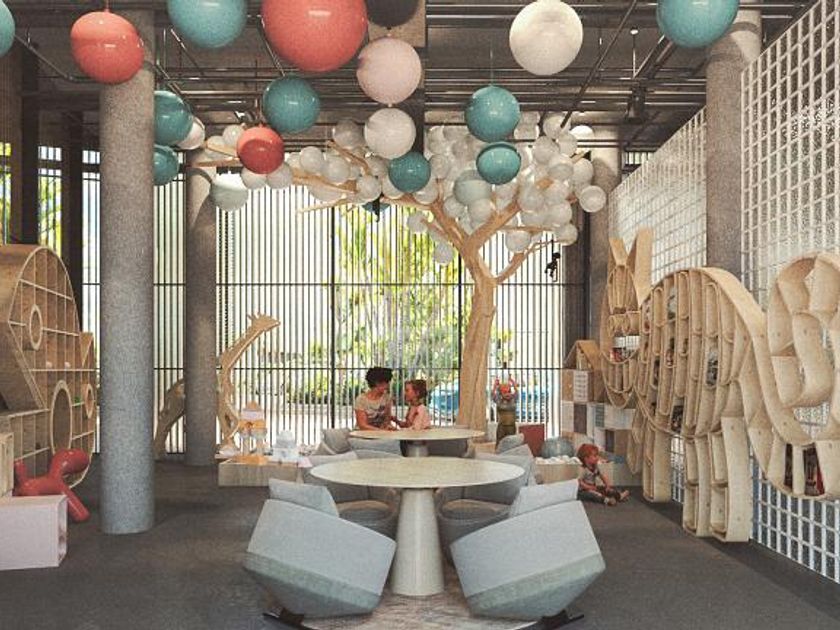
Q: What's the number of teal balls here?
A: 9